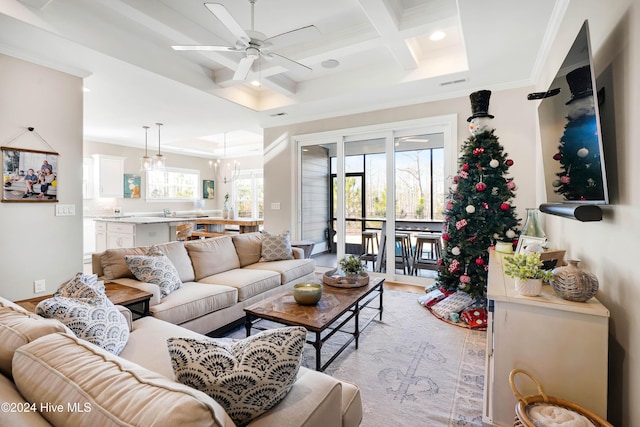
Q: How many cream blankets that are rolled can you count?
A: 1